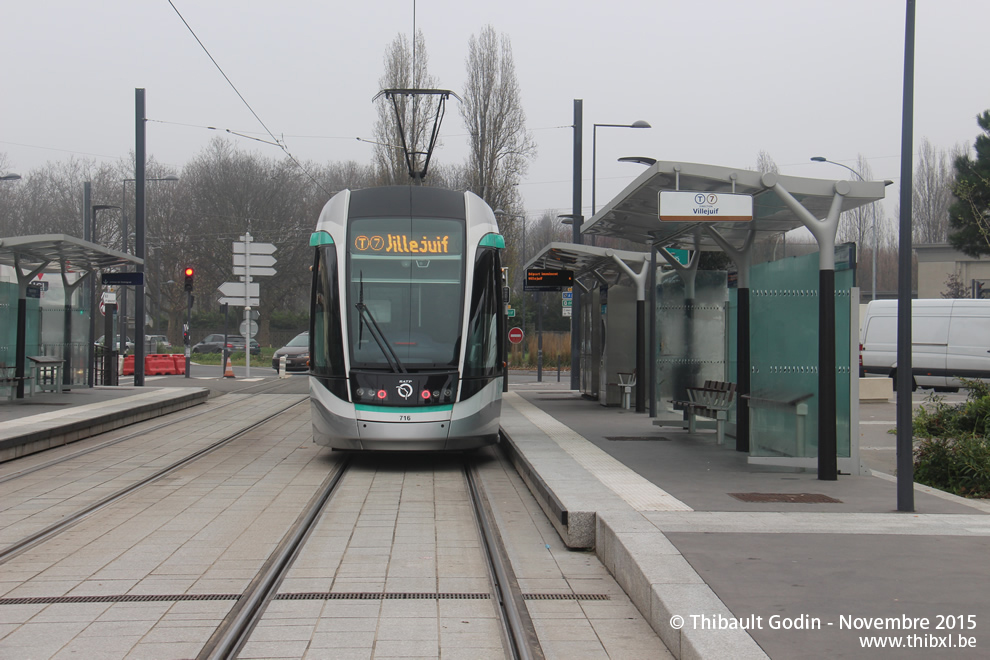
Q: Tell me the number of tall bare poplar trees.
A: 2